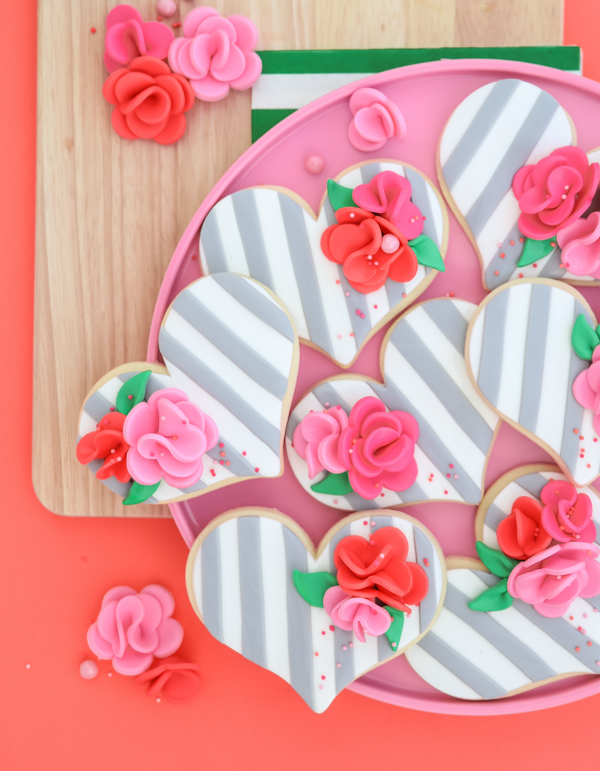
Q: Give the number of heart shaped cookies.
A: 7